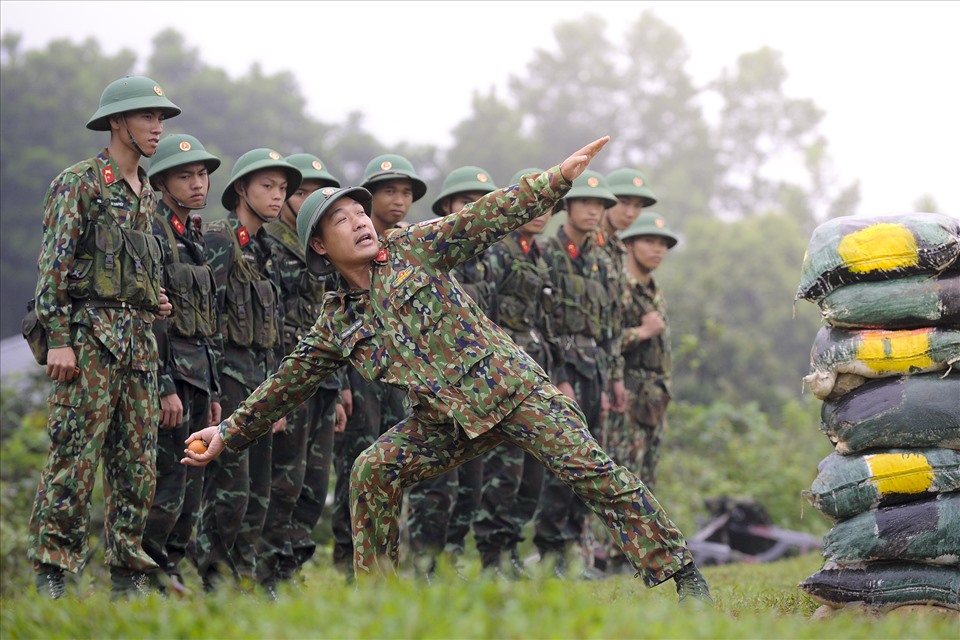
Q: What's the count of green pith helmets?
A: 11